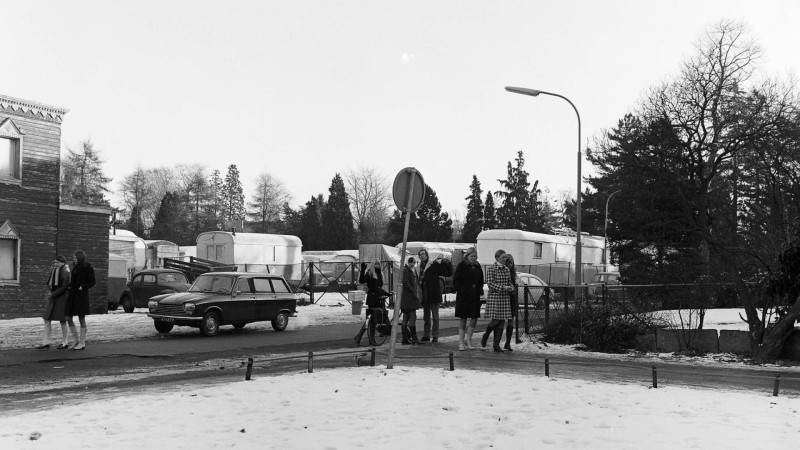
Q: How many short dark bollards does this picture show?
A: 7